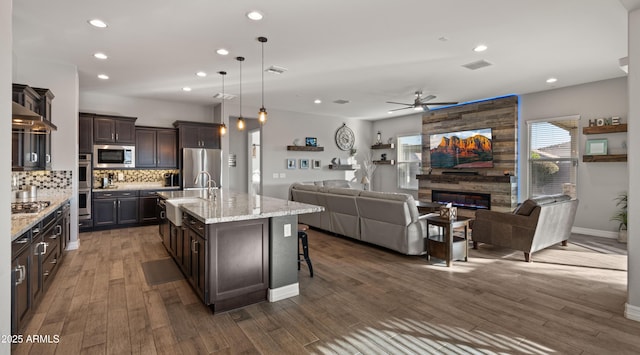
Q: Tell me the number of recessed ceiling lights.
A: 11